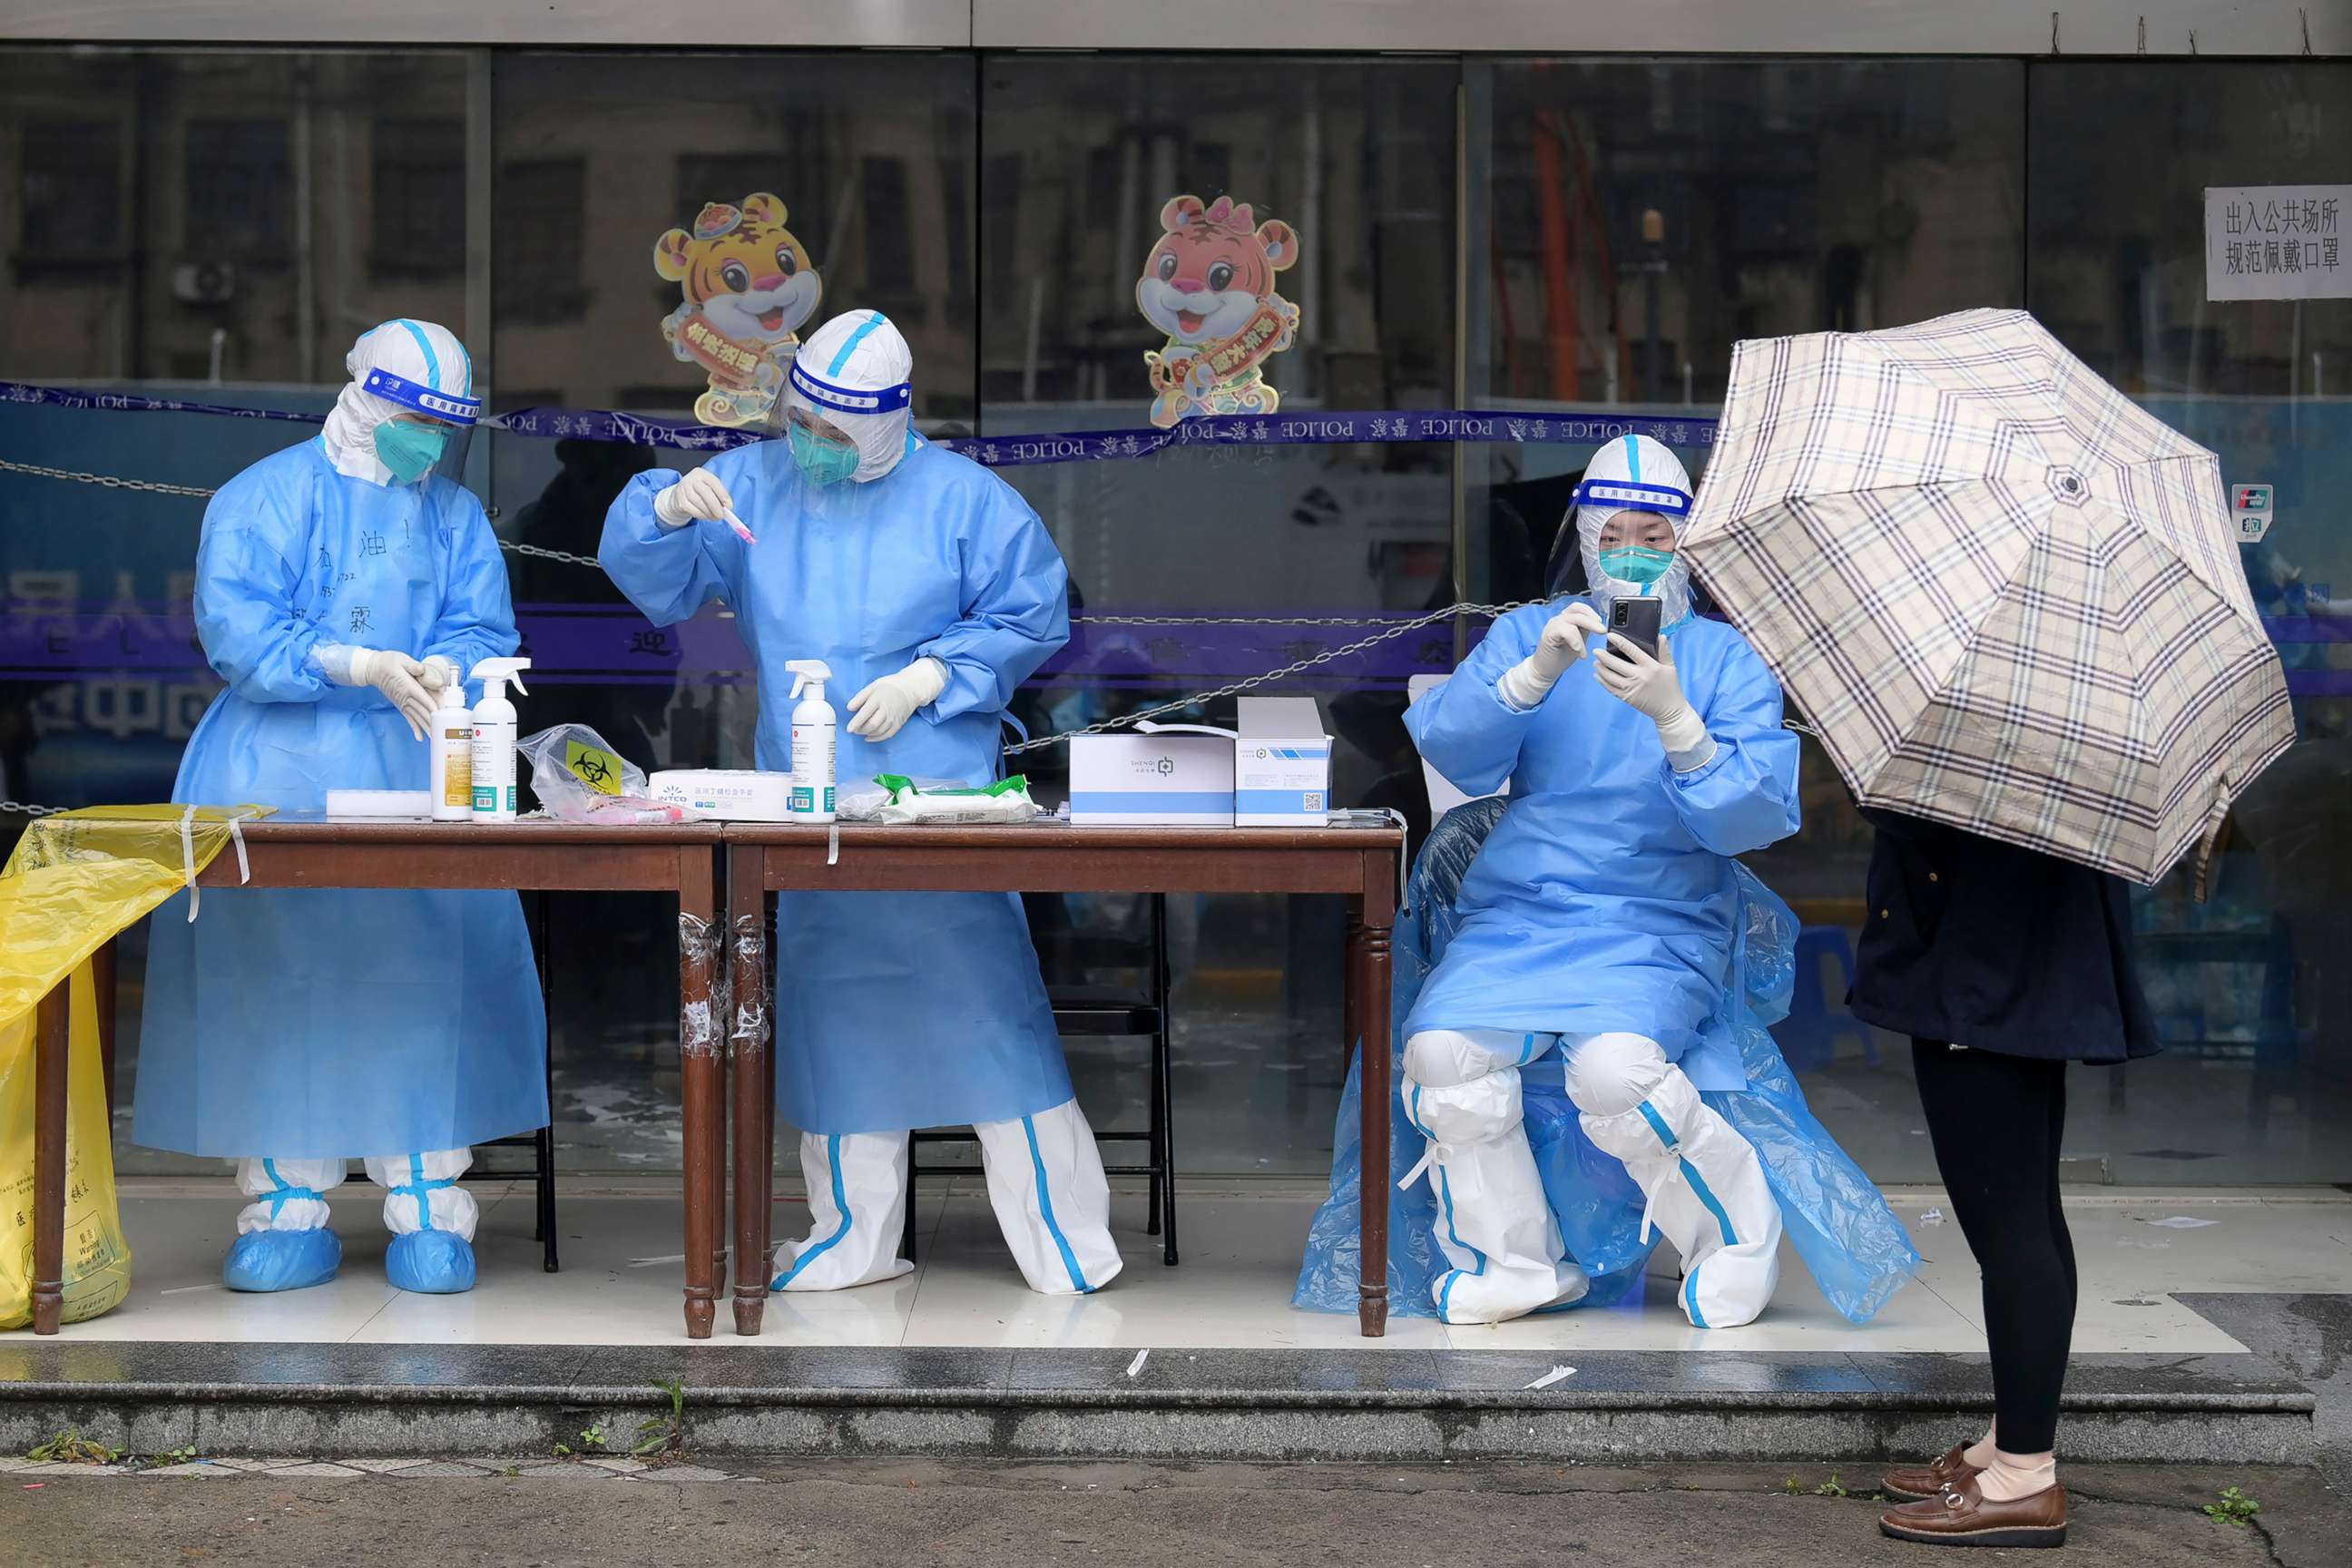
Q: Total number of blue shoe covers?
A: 2